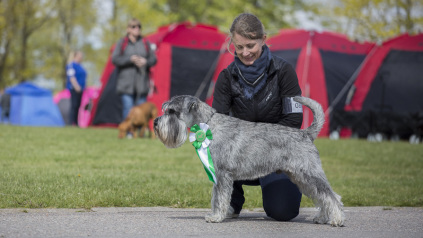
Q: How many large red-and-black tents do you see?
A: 3